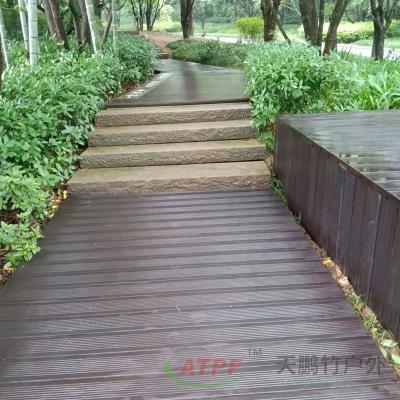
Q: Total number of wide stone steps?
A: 4